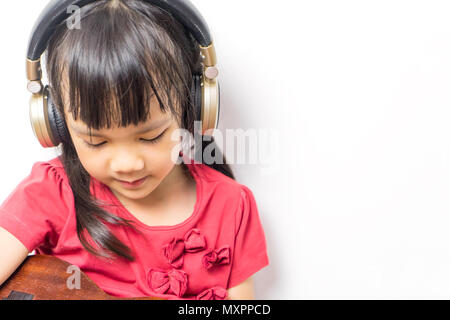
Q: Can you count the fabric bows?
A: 4